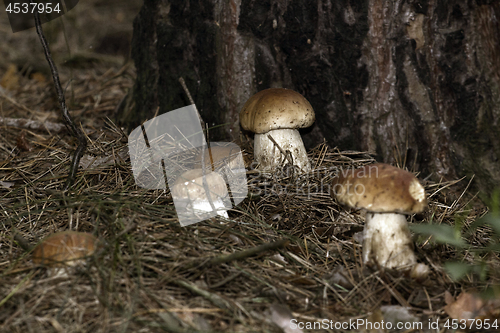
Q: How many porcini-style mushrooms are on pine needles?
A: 5